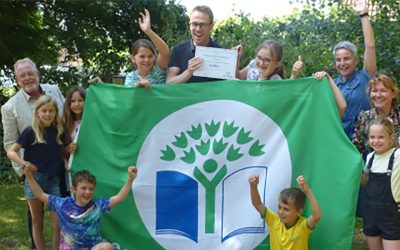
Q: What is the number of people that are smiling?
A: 11